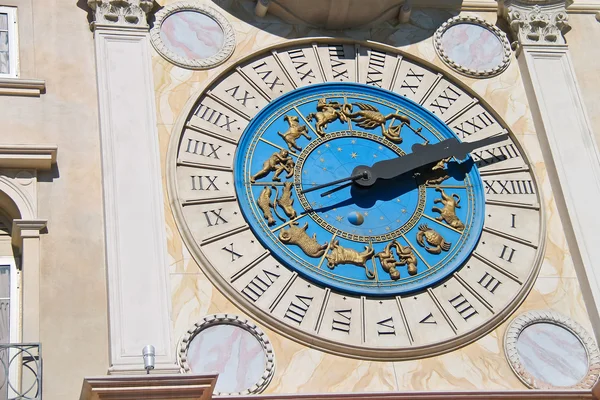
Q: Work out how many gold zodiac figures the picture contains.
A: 12